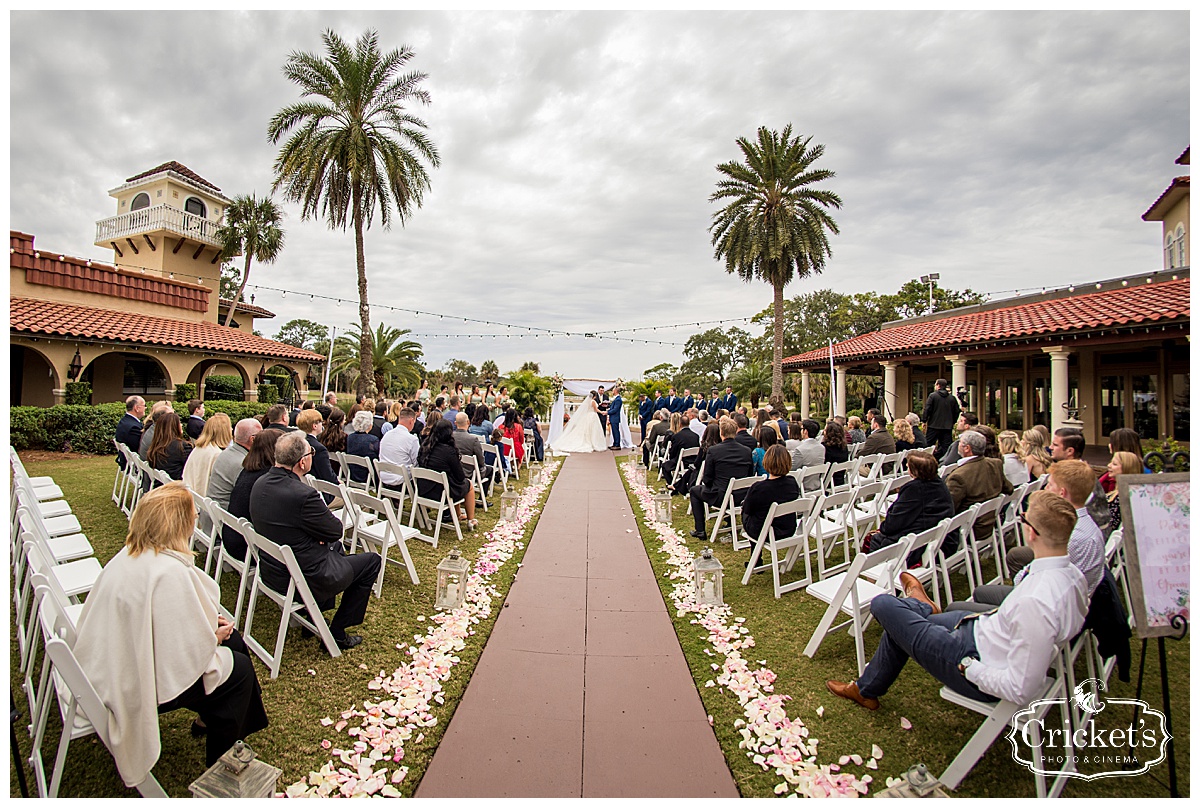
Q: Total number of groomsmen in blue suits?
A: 7